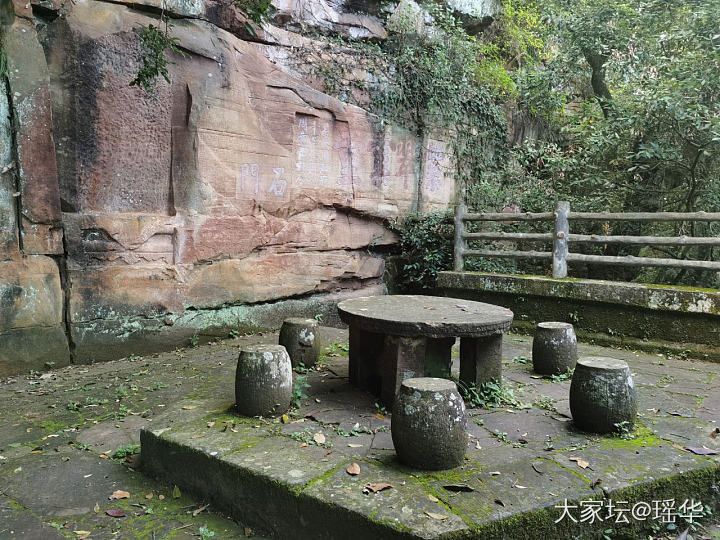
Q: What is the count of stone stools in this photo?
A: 5